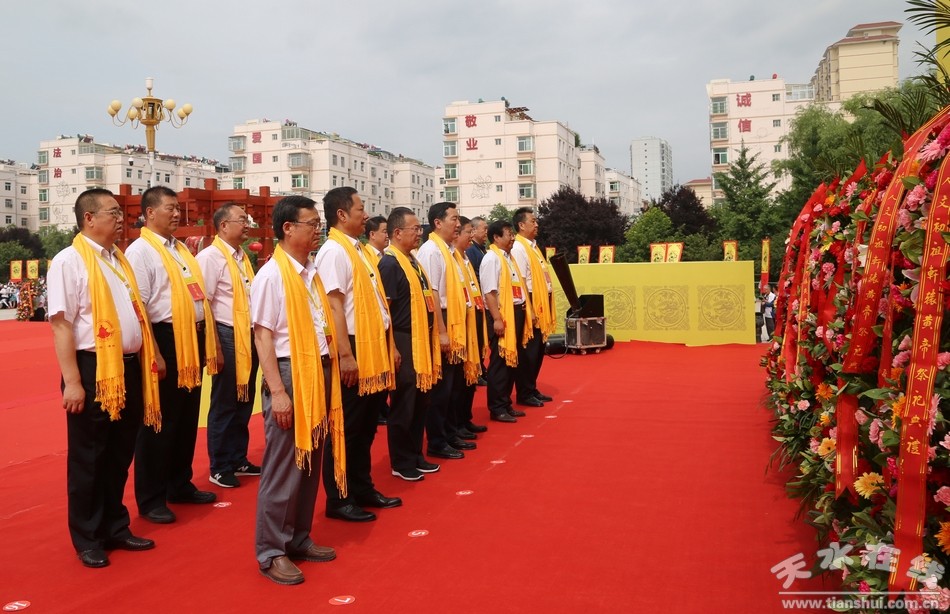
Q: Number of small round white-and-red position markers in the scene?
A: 9